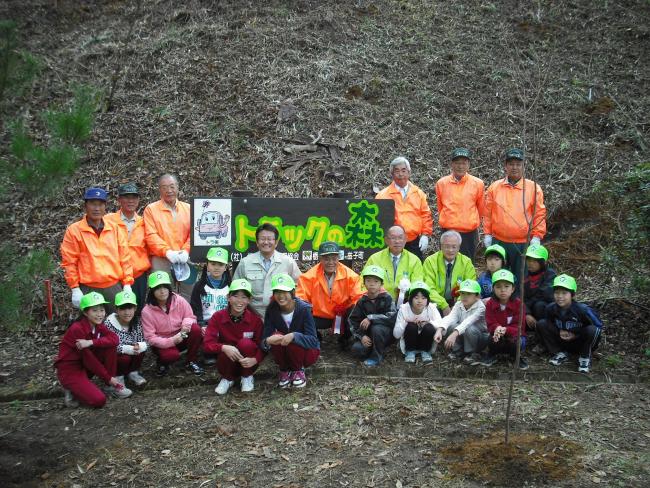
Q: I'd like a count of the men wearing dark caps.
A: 5